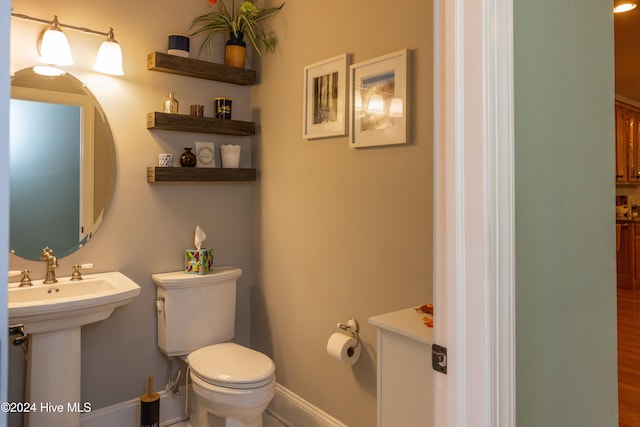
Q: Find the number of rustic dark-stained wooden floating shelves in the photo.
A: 3